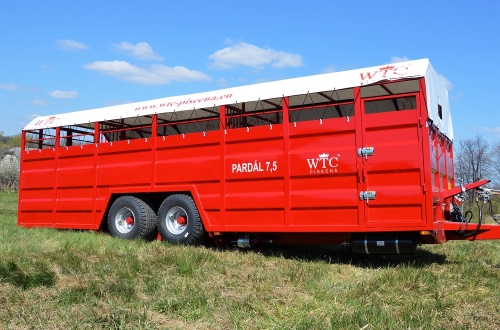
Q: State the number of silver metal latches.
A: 2